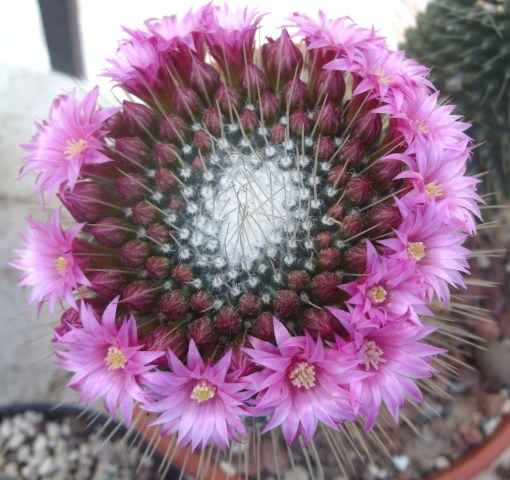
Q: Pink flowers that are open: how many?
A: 15